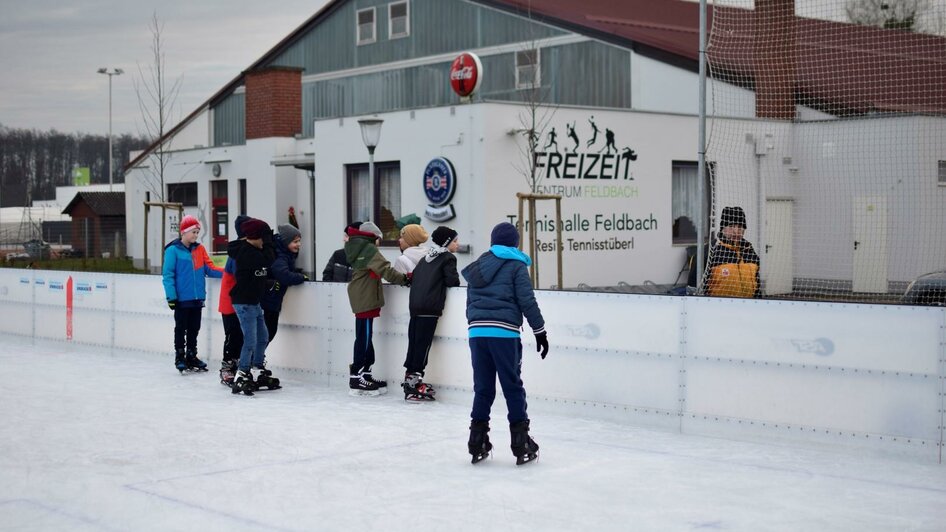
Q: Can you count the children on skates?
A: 7